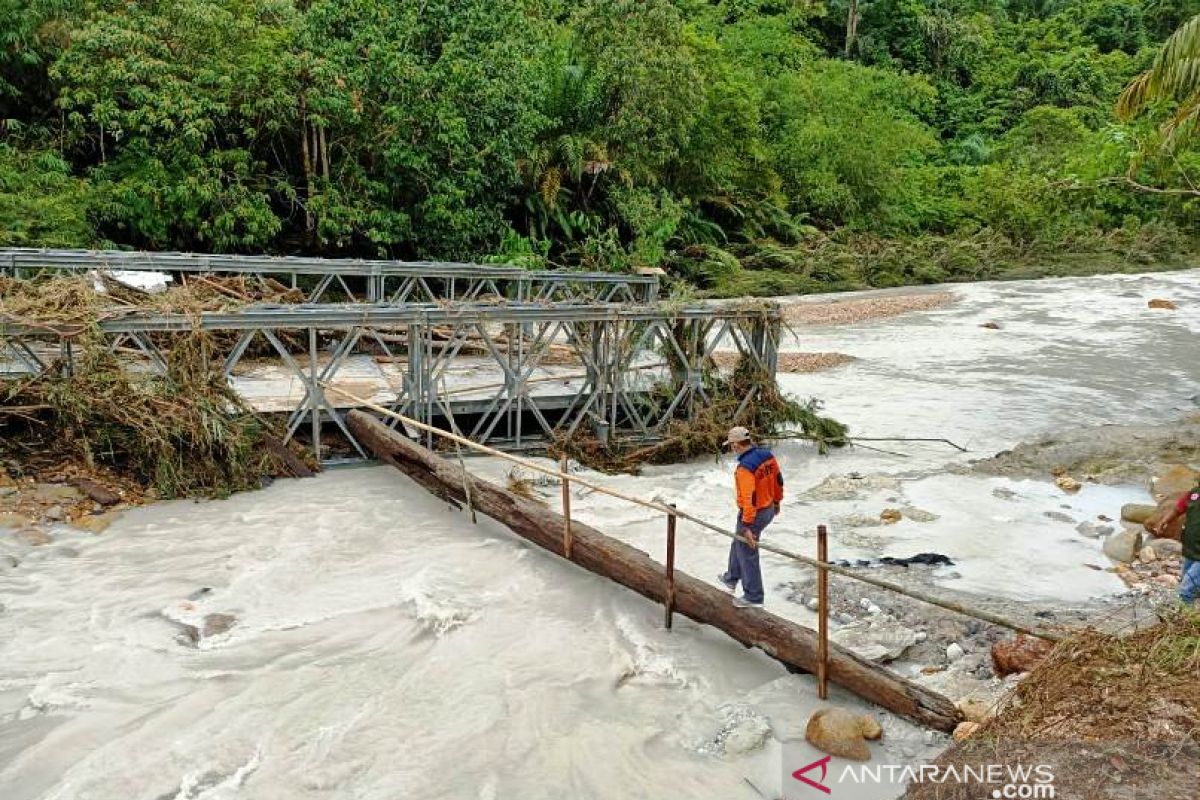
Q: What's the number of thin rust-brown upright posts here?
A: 3